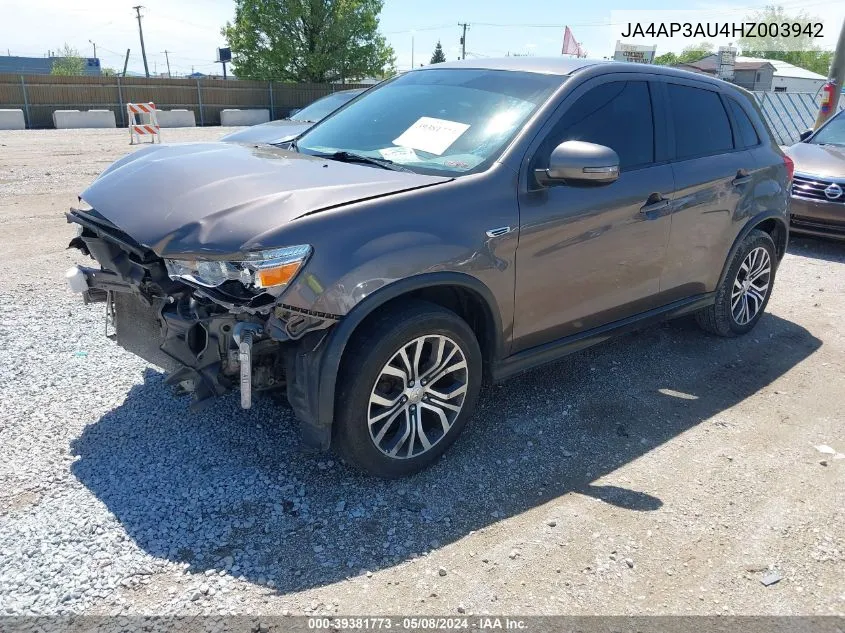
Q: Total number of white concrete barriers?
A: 4